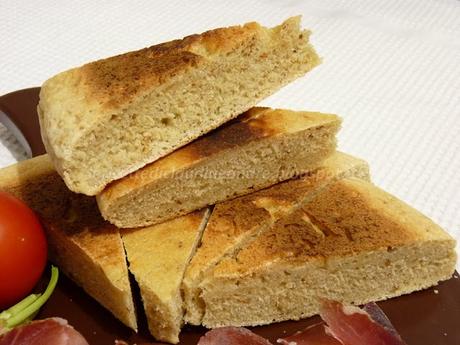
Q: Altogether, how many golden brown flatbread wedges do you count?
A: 6